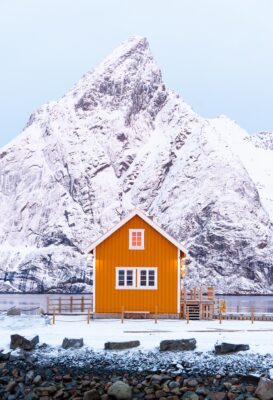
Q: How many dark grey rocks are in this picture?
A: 5